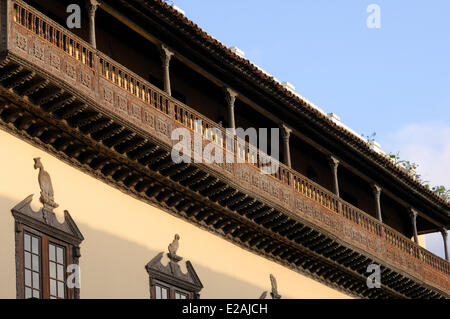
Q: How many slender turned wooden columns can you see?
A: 8